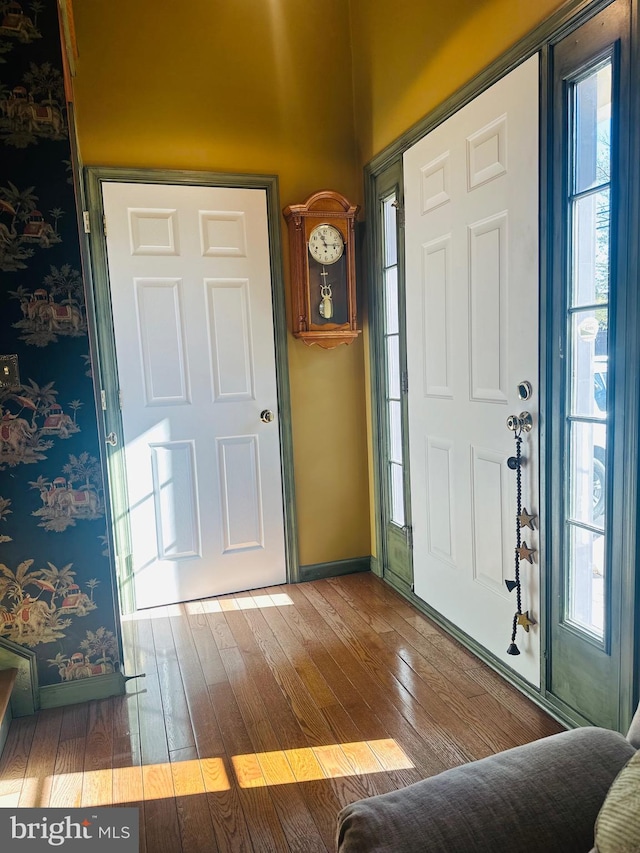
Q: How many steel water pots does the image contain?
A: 0